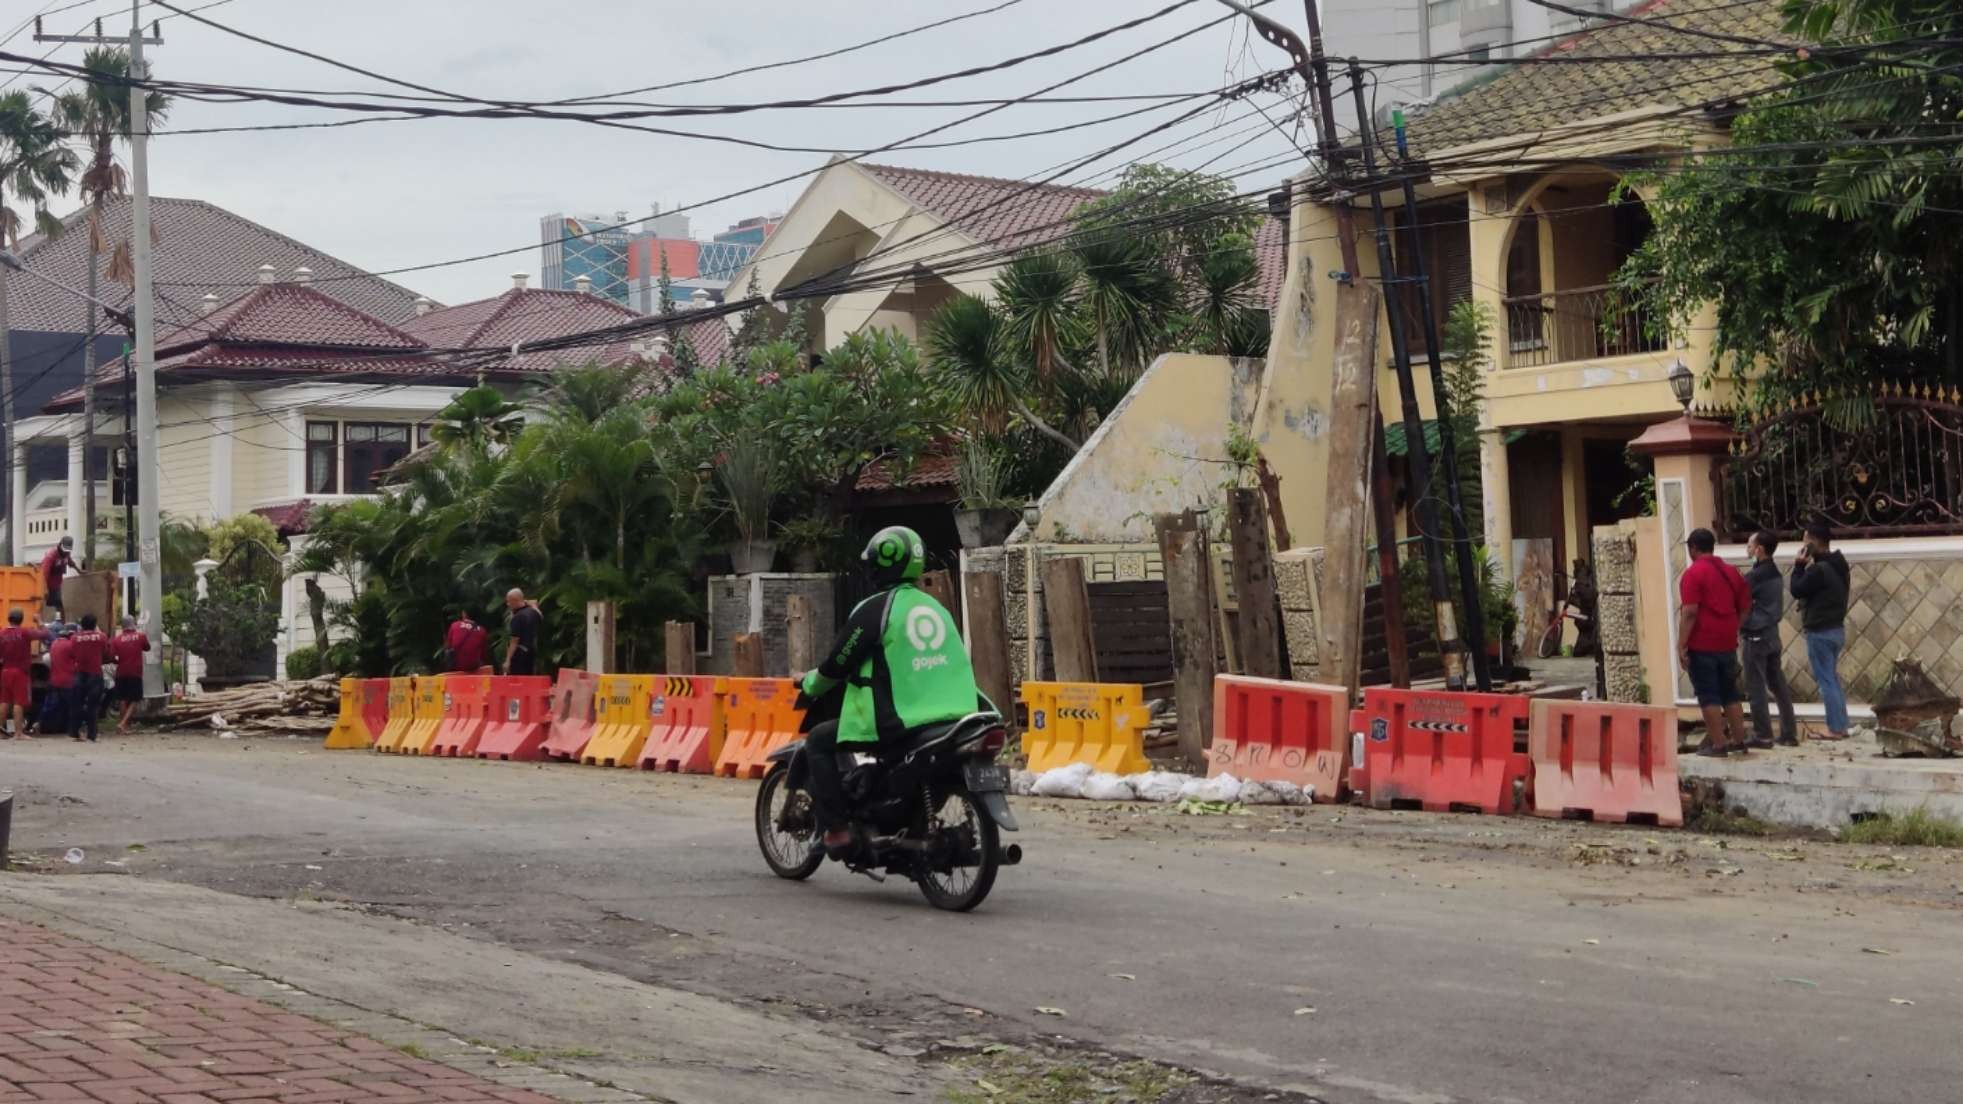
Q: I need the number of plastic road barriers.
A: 14